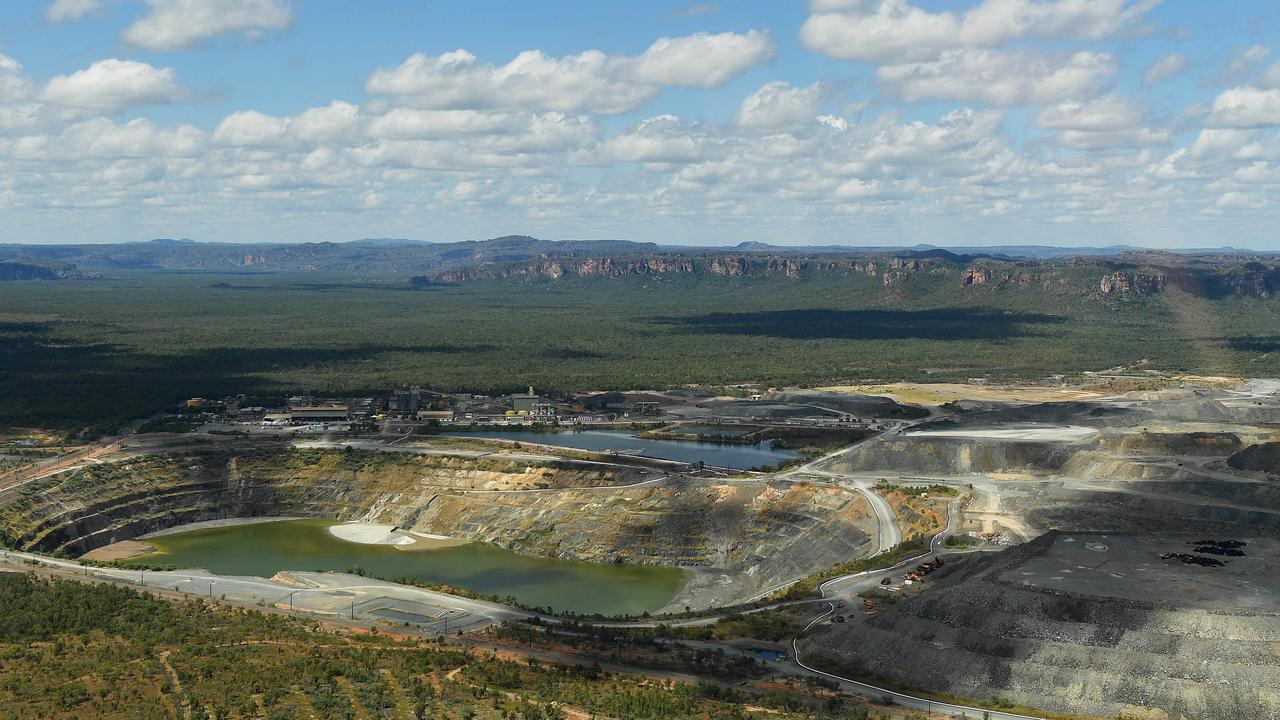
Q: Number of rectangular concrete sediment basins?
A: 1